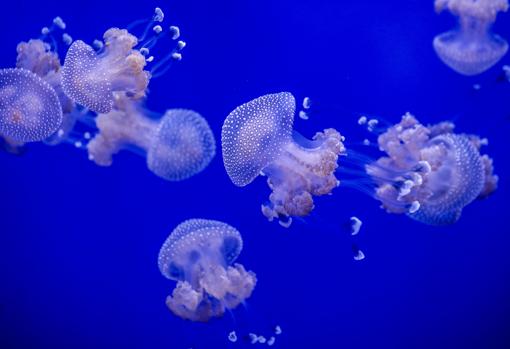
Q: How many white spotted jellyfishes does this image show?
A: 7